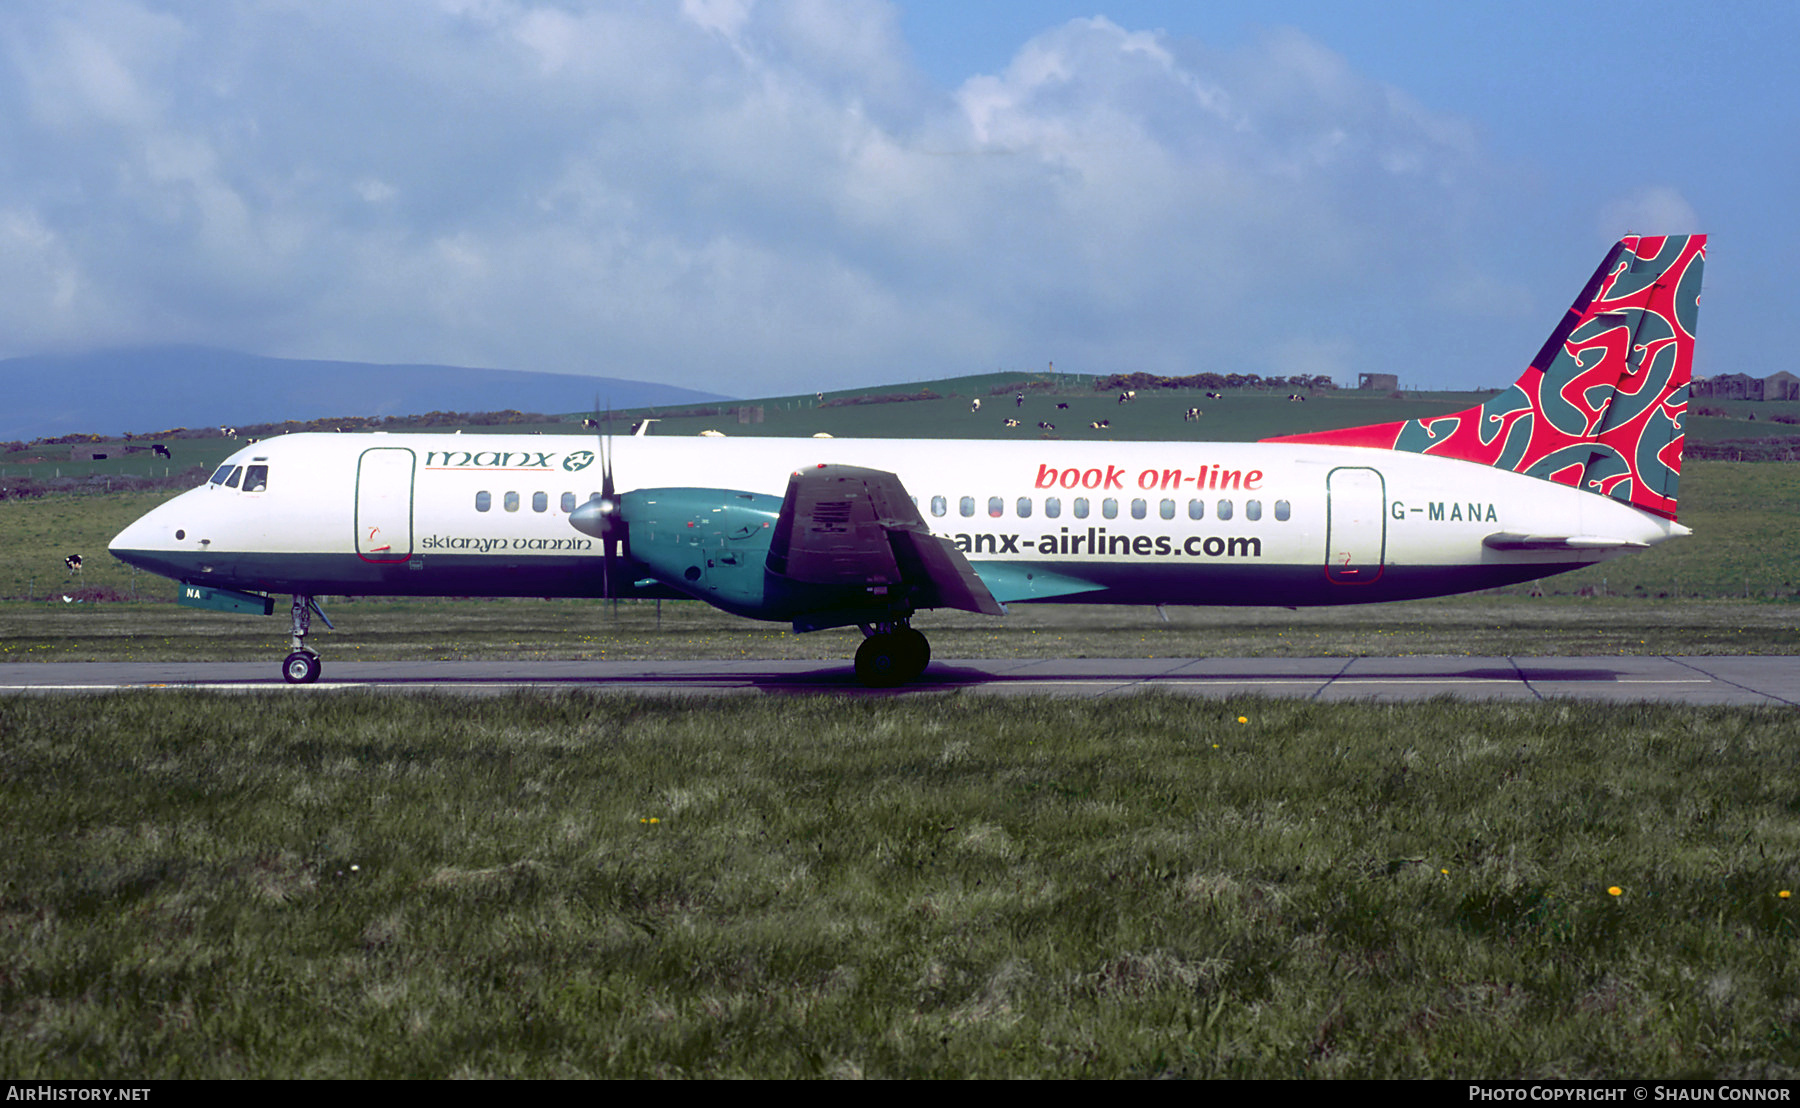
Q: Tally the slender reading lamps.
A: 0